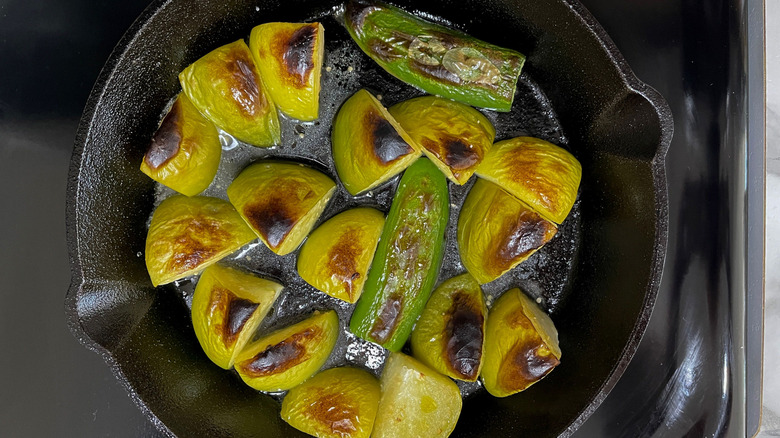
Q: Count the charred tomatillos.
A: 15